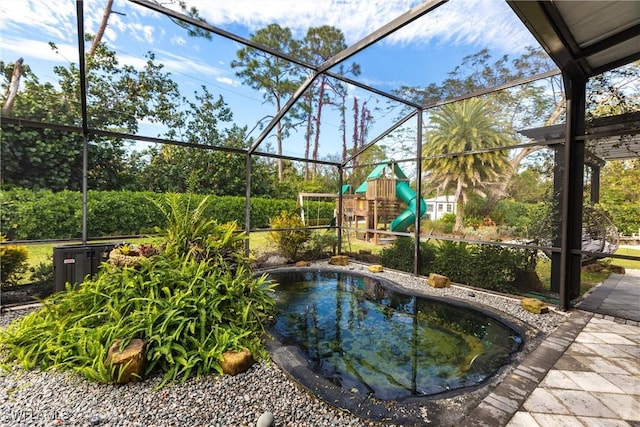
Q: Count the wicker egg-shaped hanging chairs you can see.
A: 1